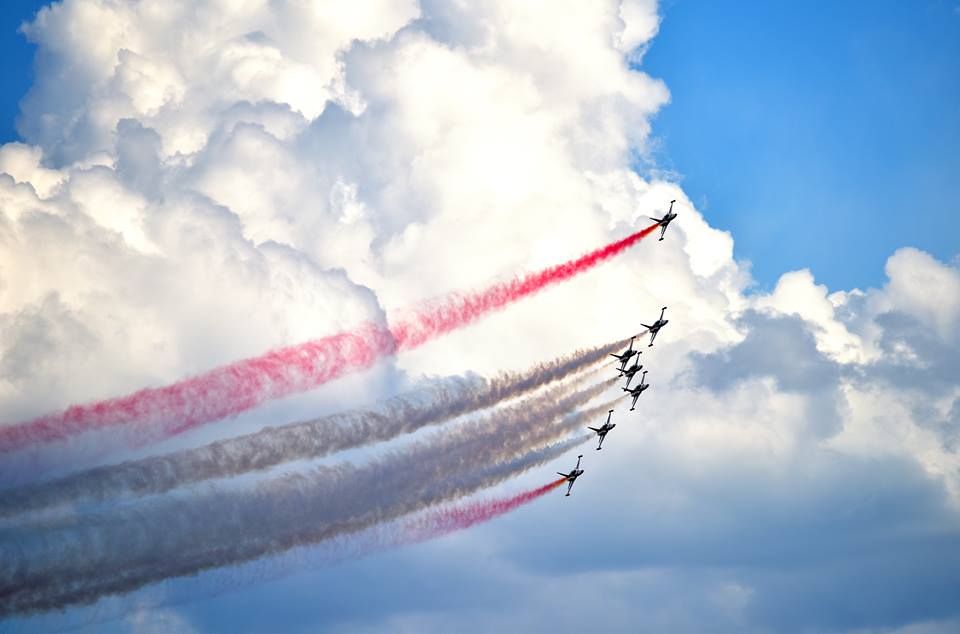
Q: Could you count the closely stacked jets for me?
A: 3